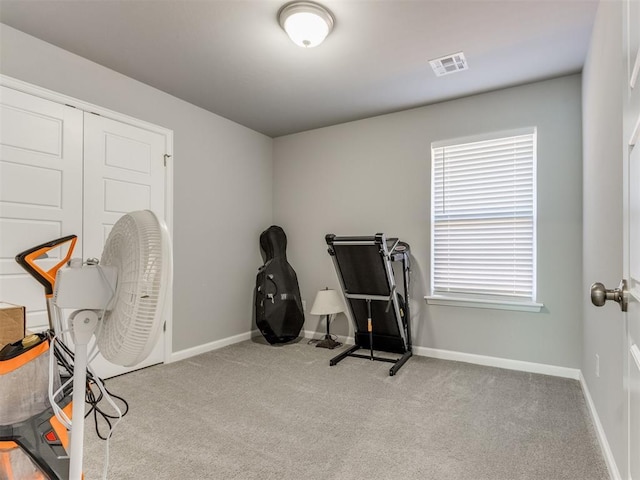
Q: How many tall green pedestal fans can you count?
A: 0